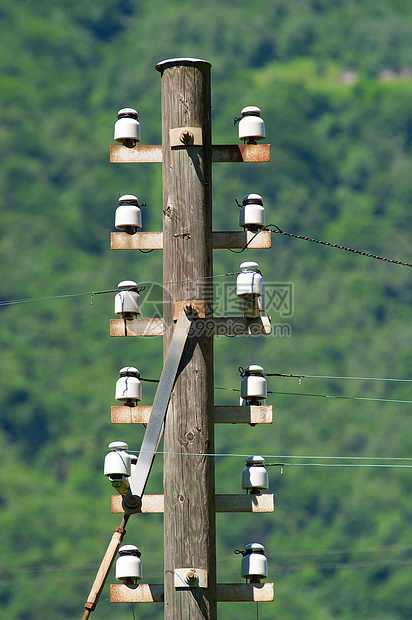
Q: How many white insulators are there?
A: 12